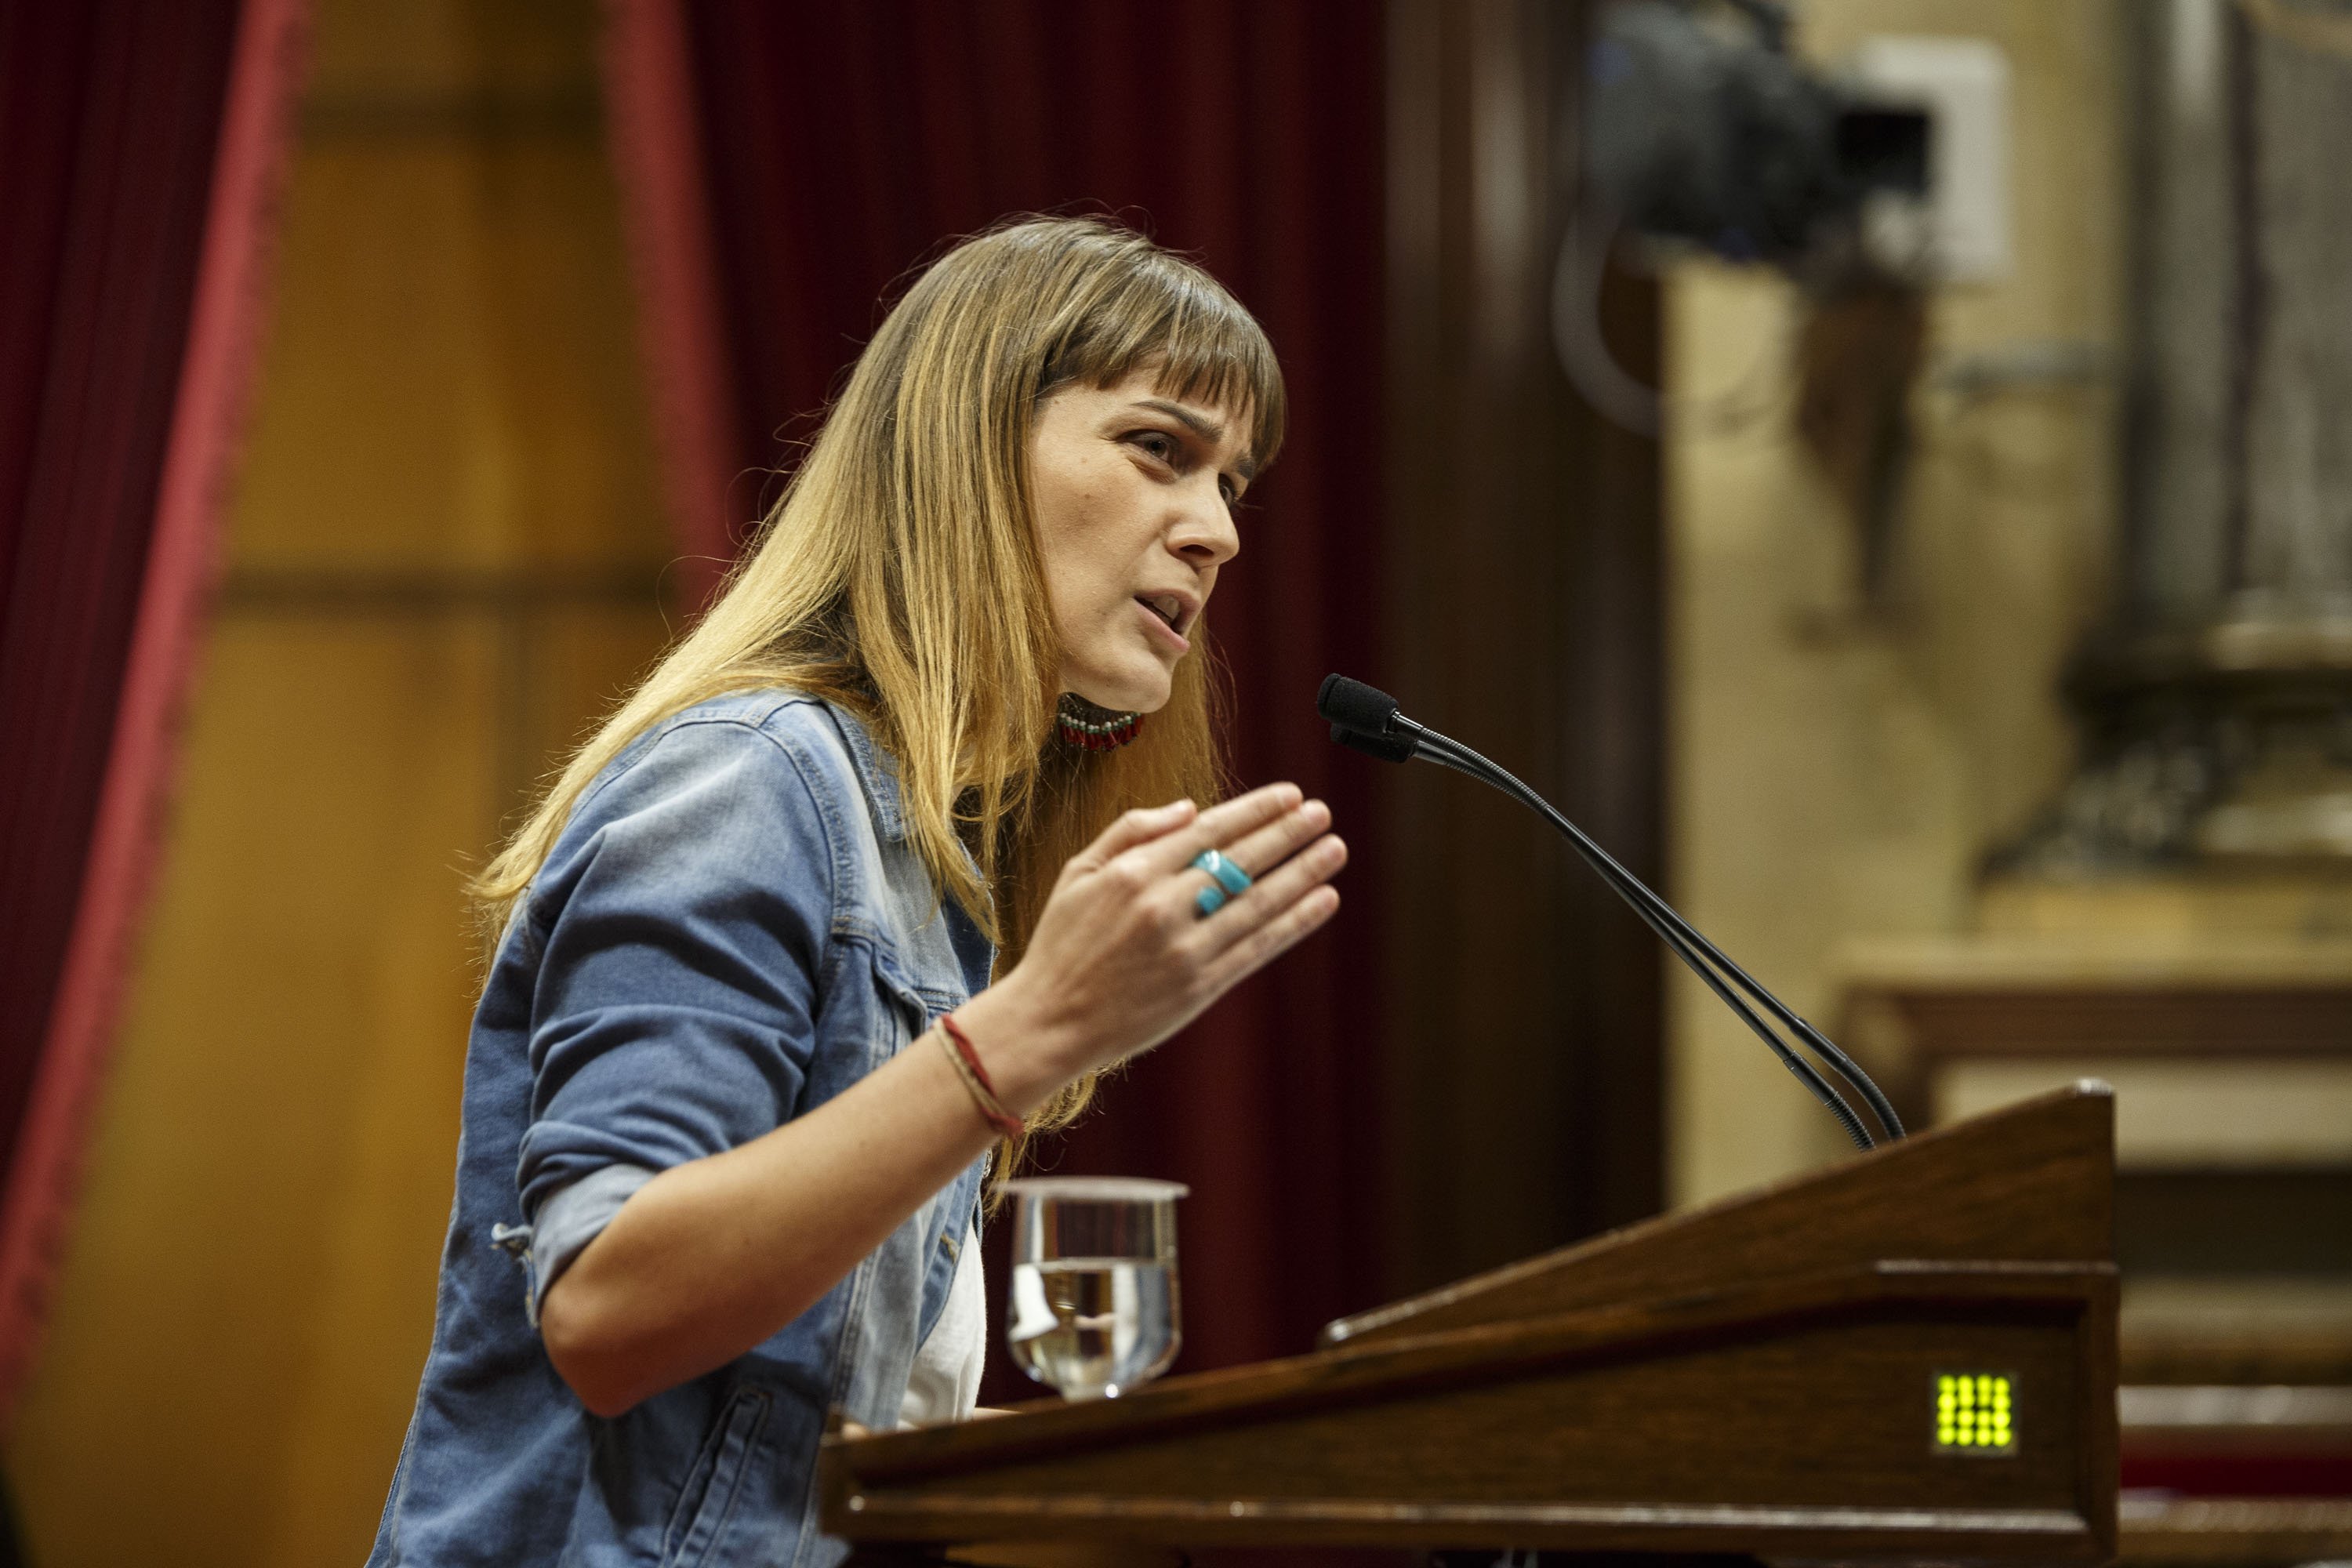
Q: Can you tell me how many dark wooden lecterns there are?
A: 1